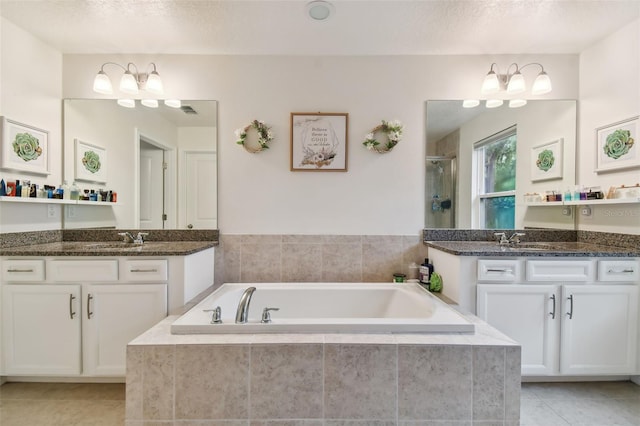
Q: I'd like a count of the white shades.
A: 6